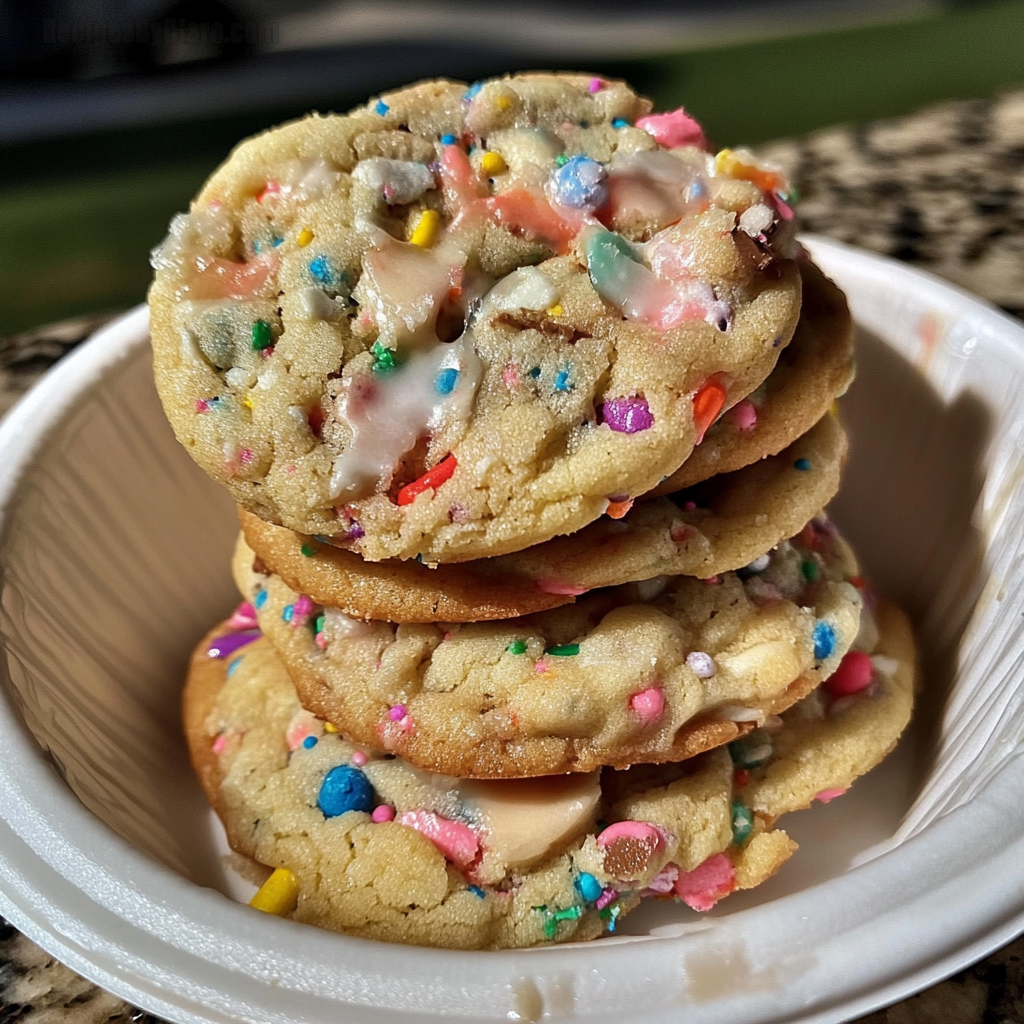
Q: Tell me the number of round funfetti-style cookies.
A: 5